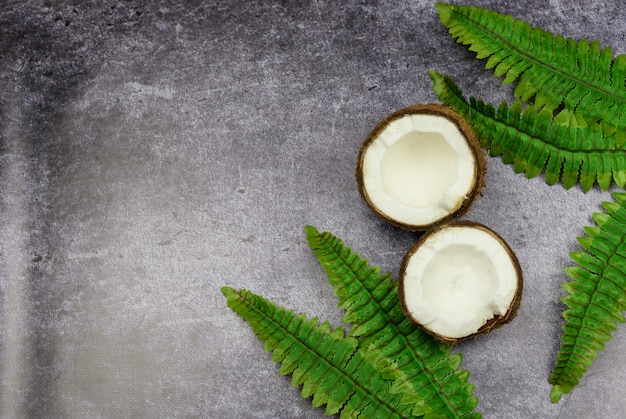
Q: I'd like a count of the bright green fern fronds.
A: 5